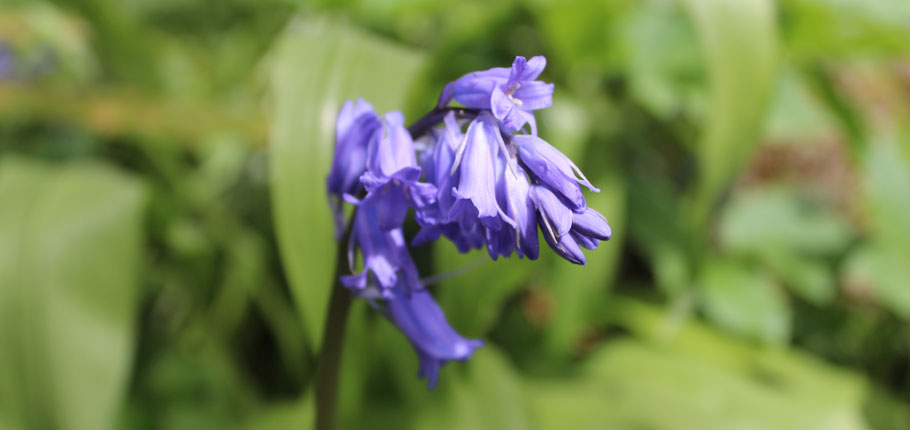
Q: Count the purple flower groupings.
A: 1